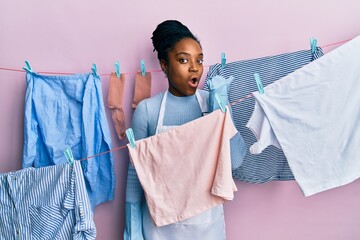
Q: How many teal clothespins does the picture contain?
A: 10